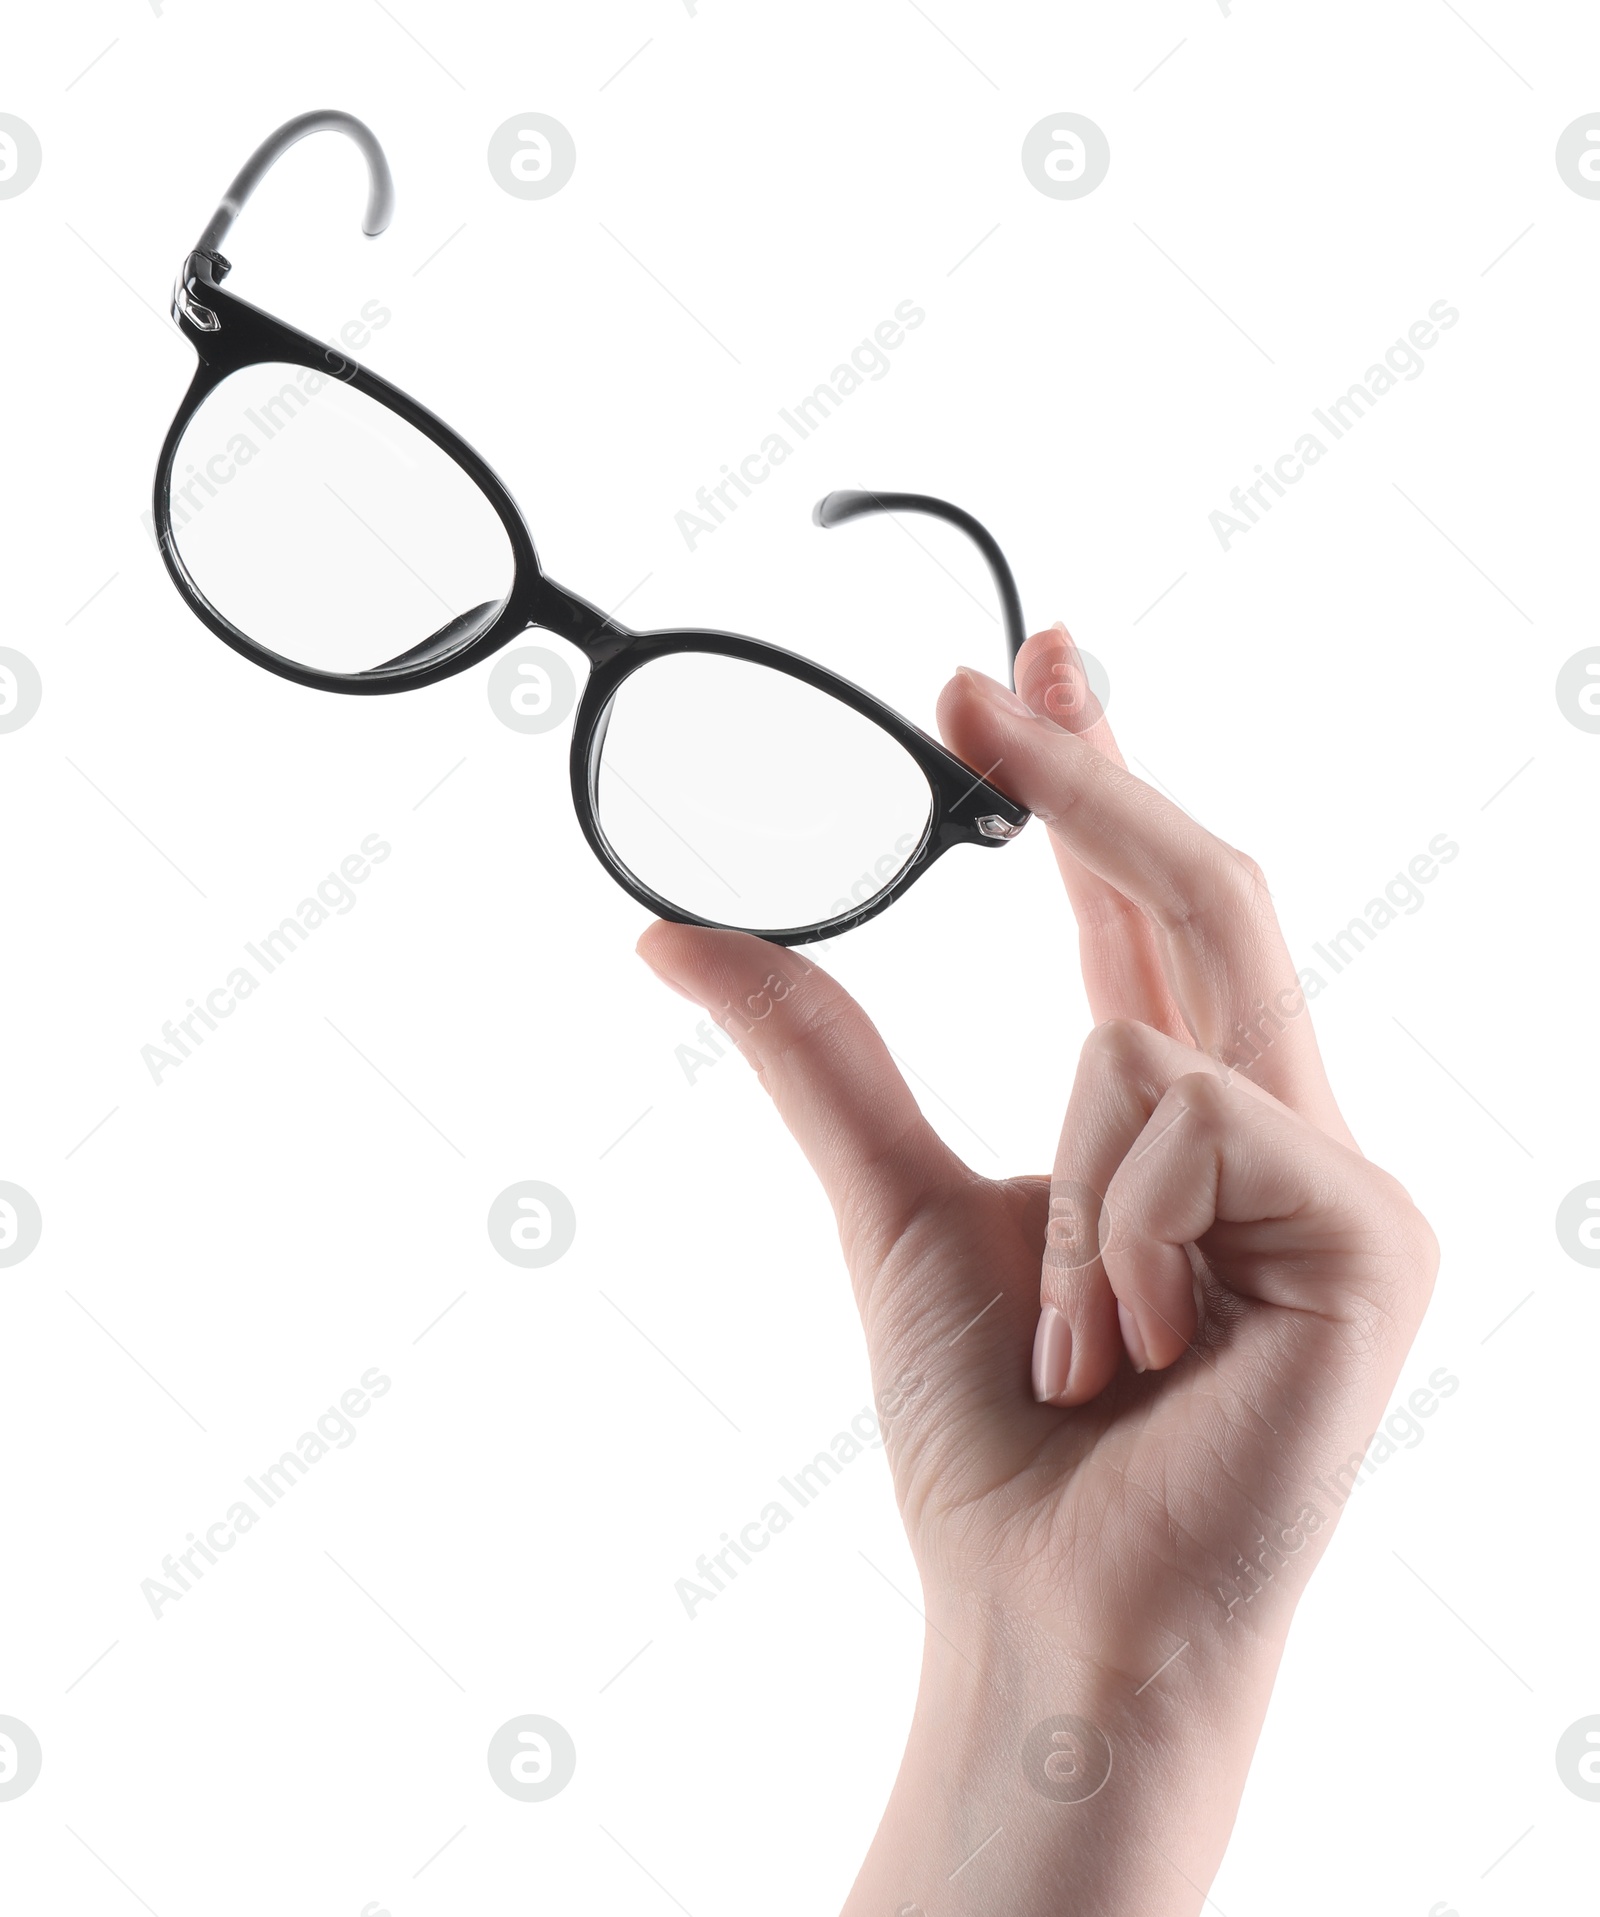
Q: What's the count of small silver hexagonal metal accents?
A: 2